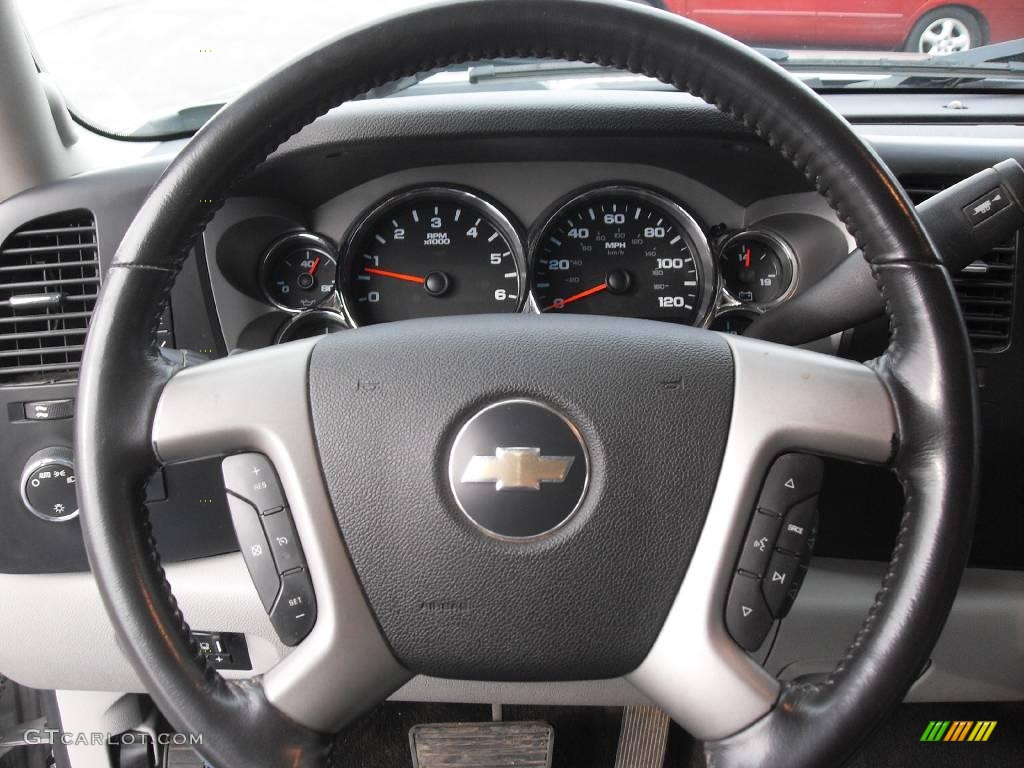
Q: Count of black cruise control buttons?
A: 4